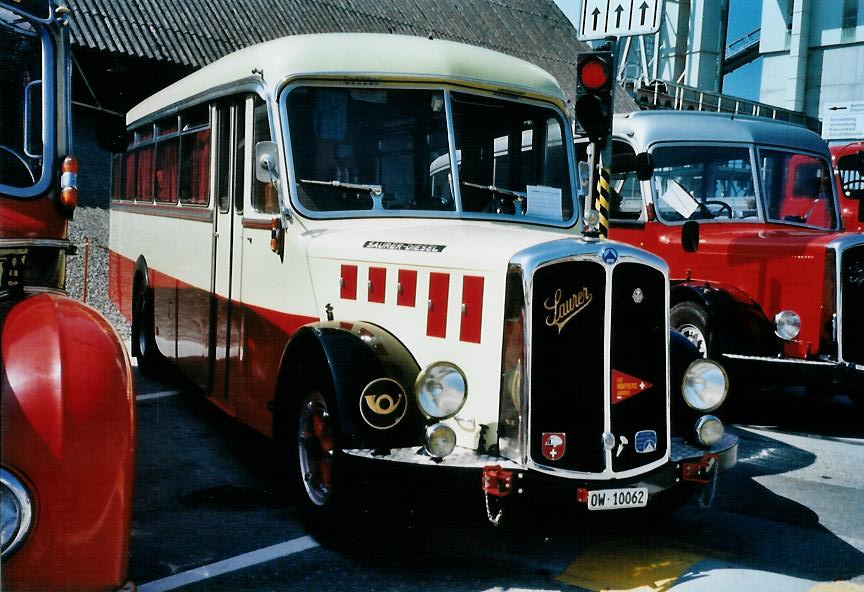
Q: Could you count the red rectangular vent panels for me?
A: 5